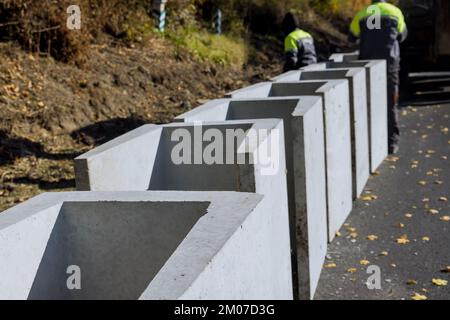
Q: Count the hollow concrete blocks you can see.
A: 7